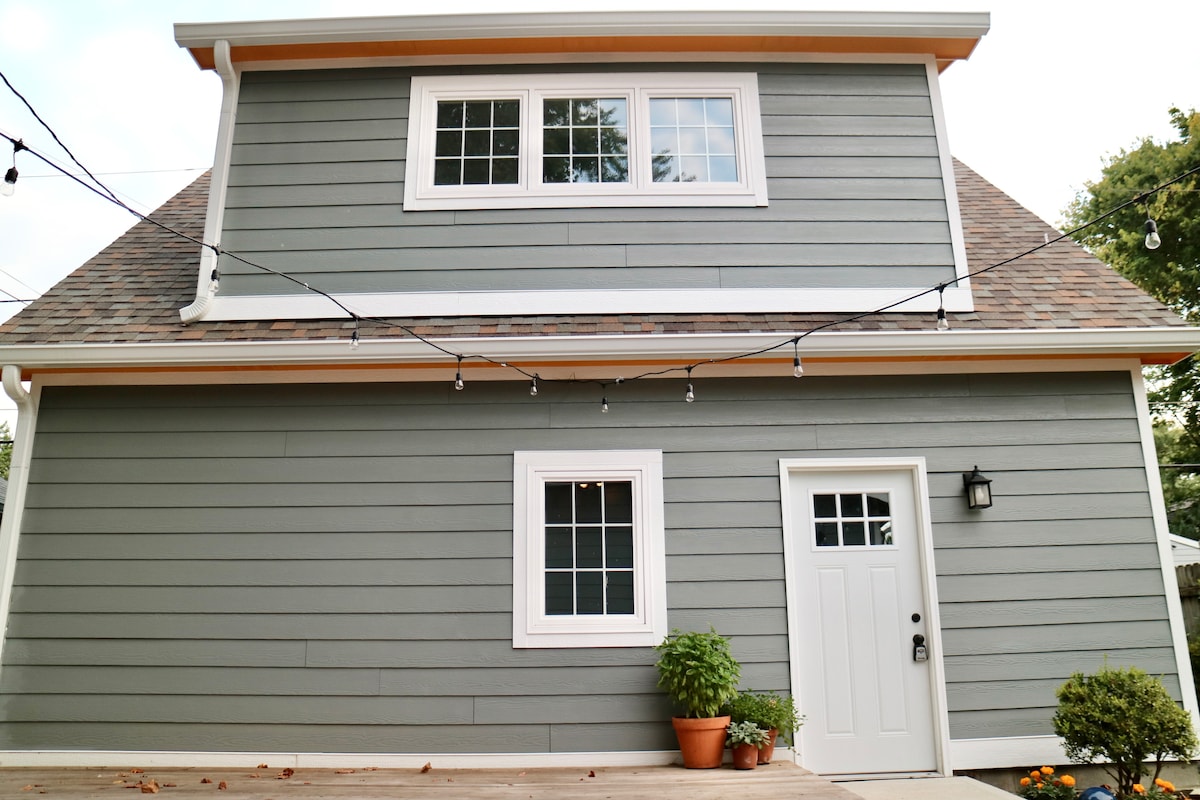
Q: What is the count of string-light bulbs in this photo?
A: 10